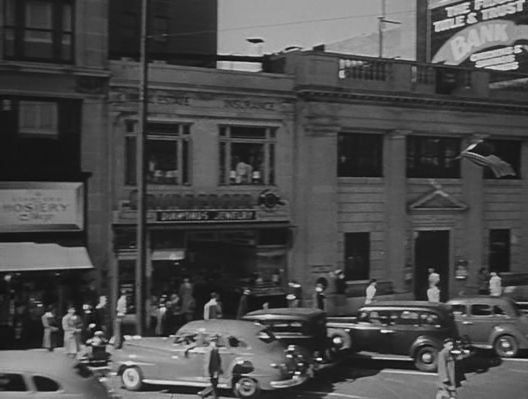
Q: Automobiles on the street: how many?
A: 5